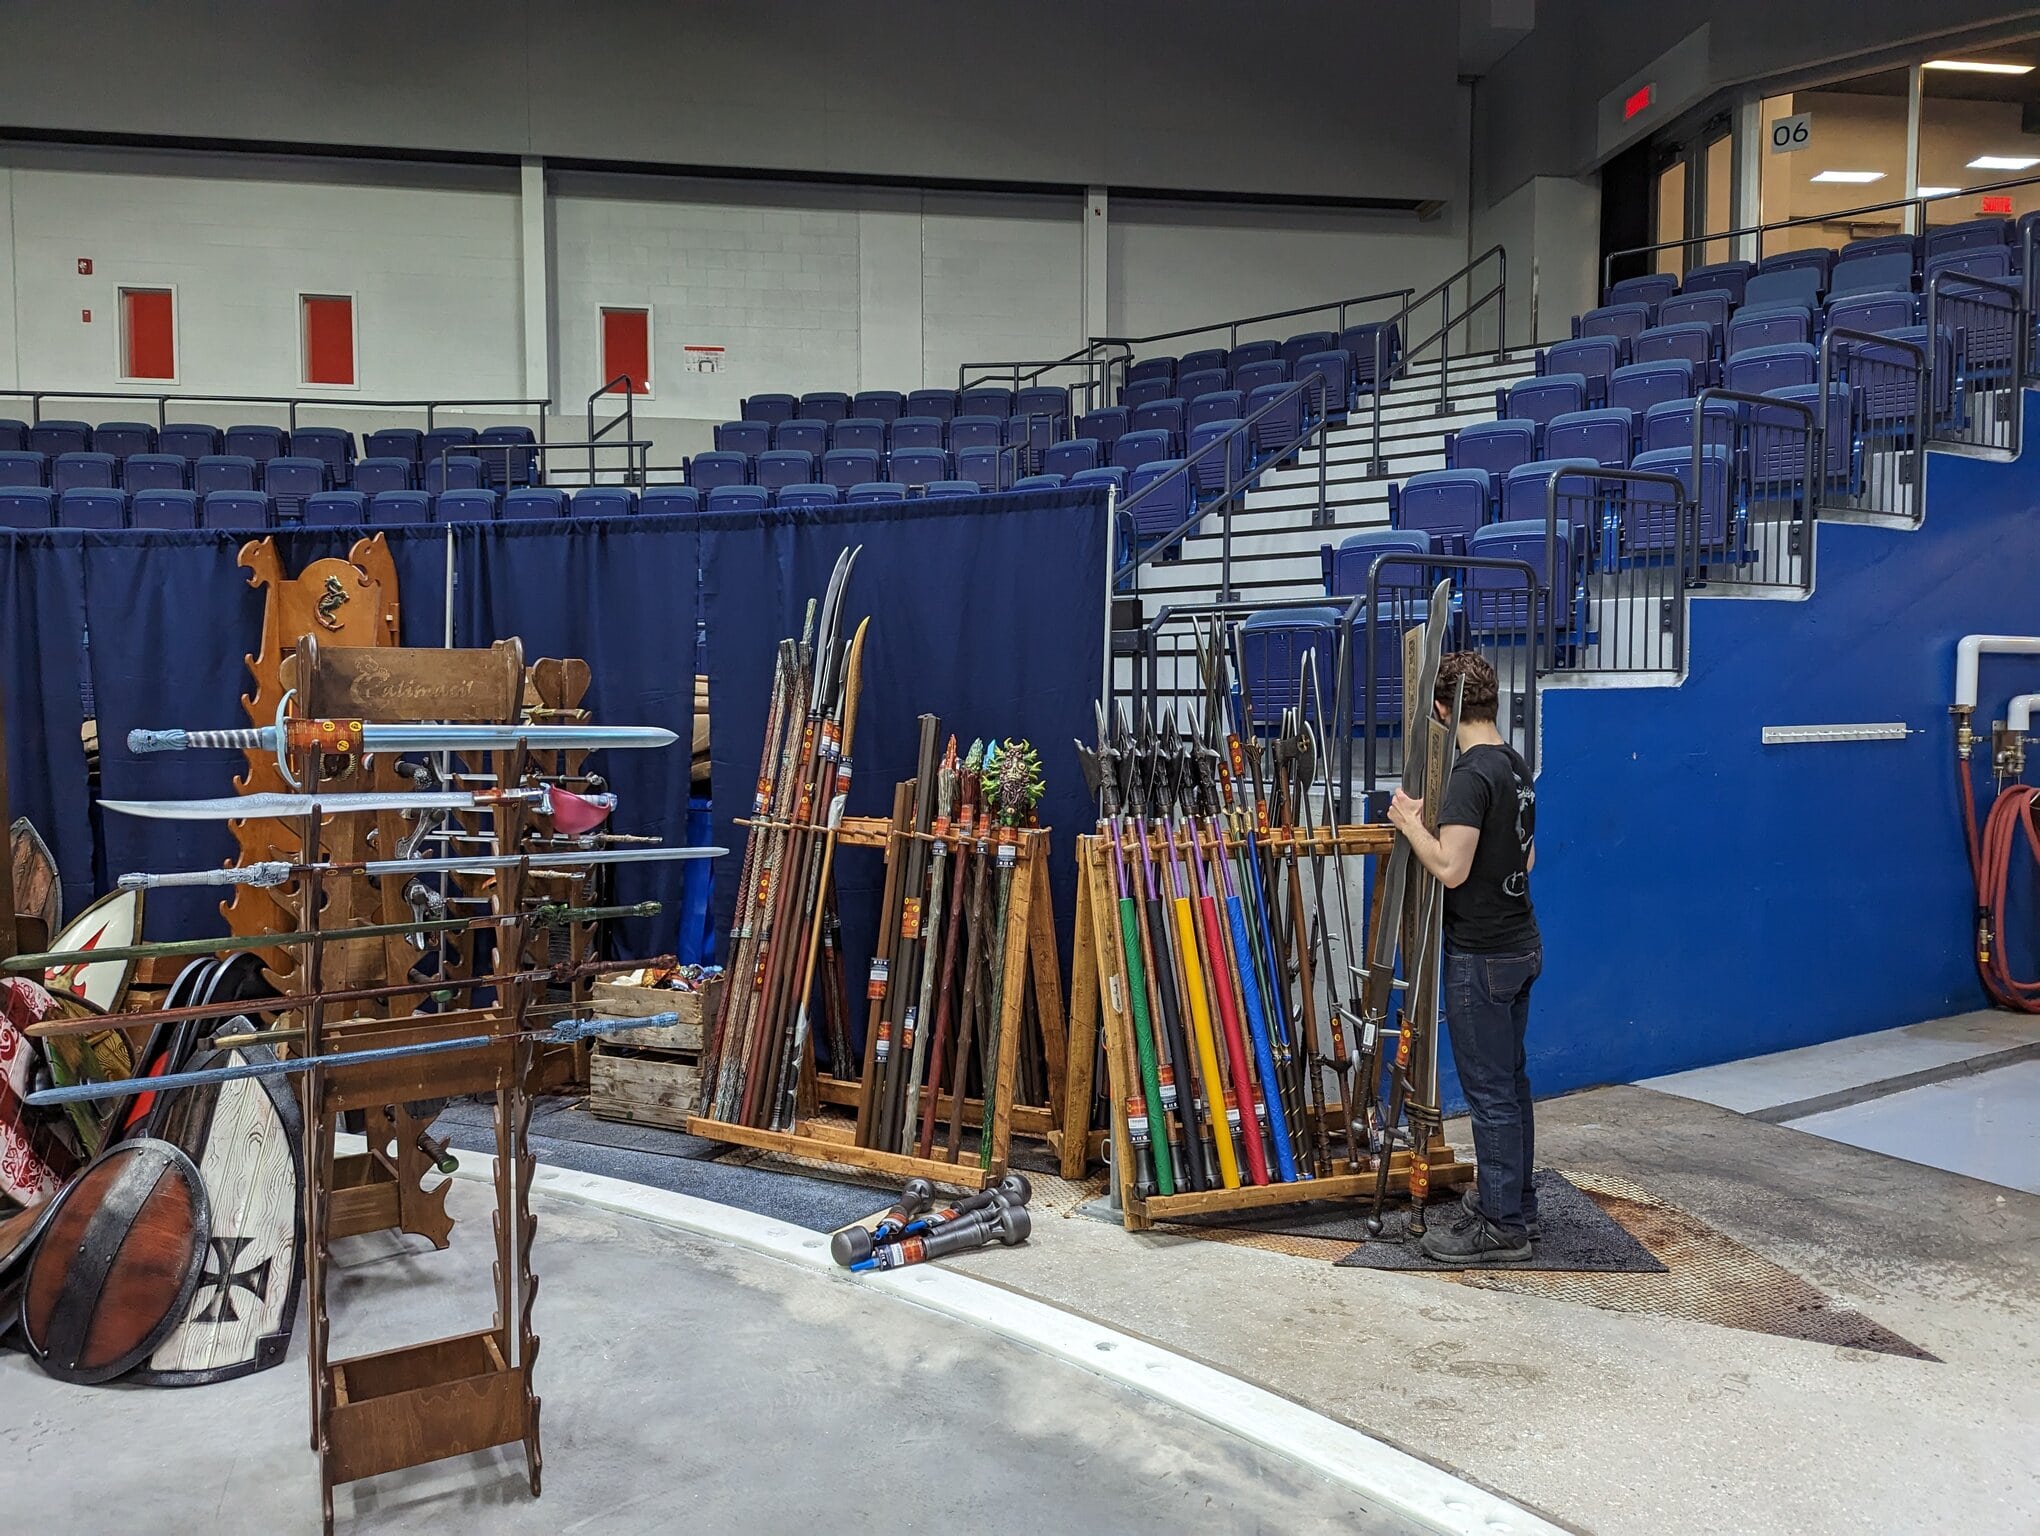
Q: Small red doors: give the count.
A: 3